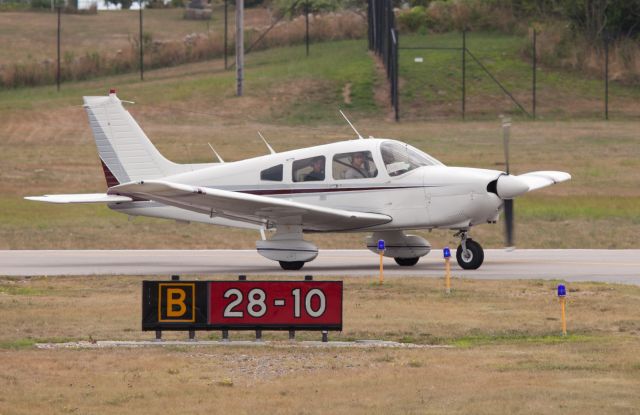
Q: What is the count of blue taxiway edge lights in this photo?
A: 3